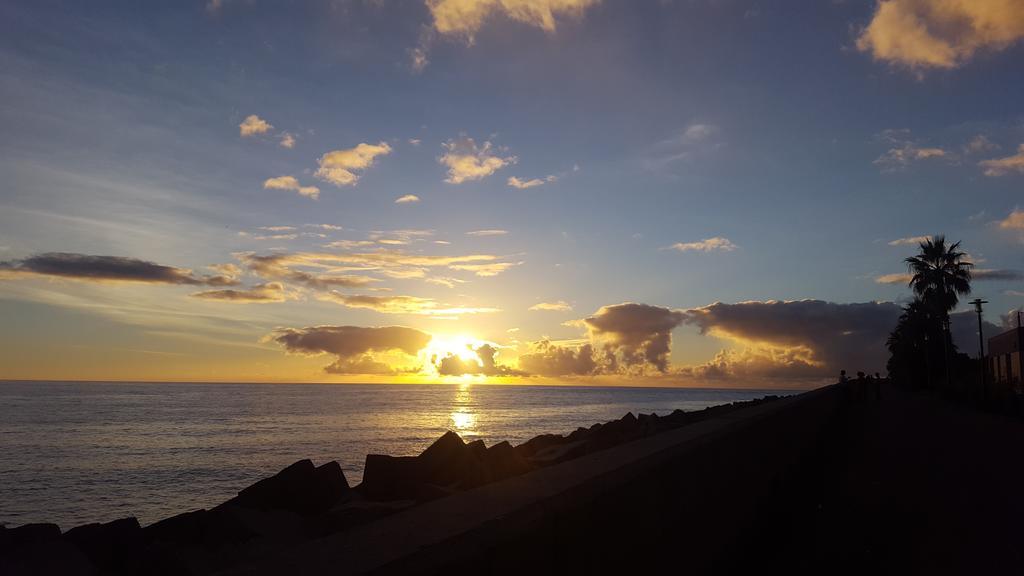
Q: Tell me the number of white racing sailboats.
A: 0